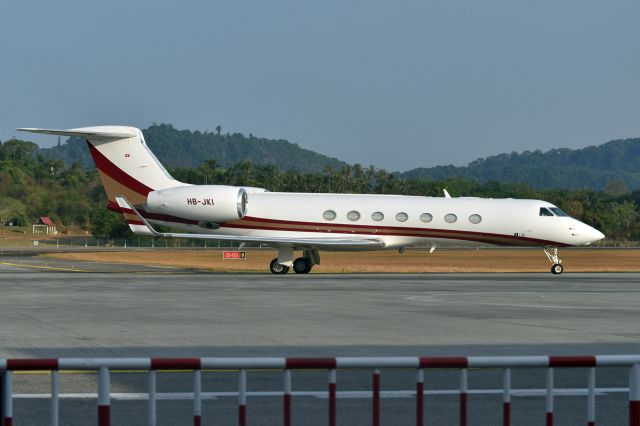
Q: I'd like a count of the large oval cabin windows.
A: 7